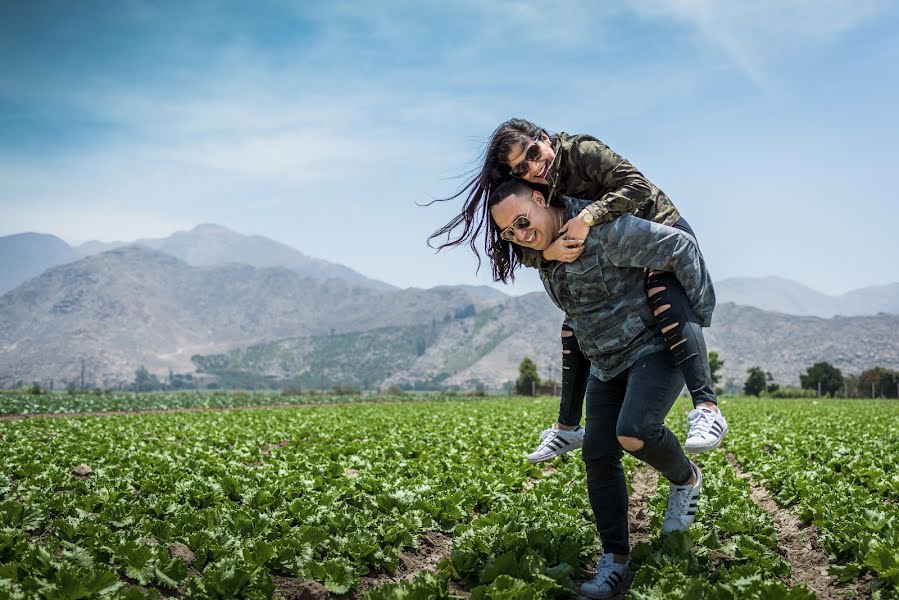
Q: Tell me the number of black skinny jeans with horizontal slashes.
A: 1